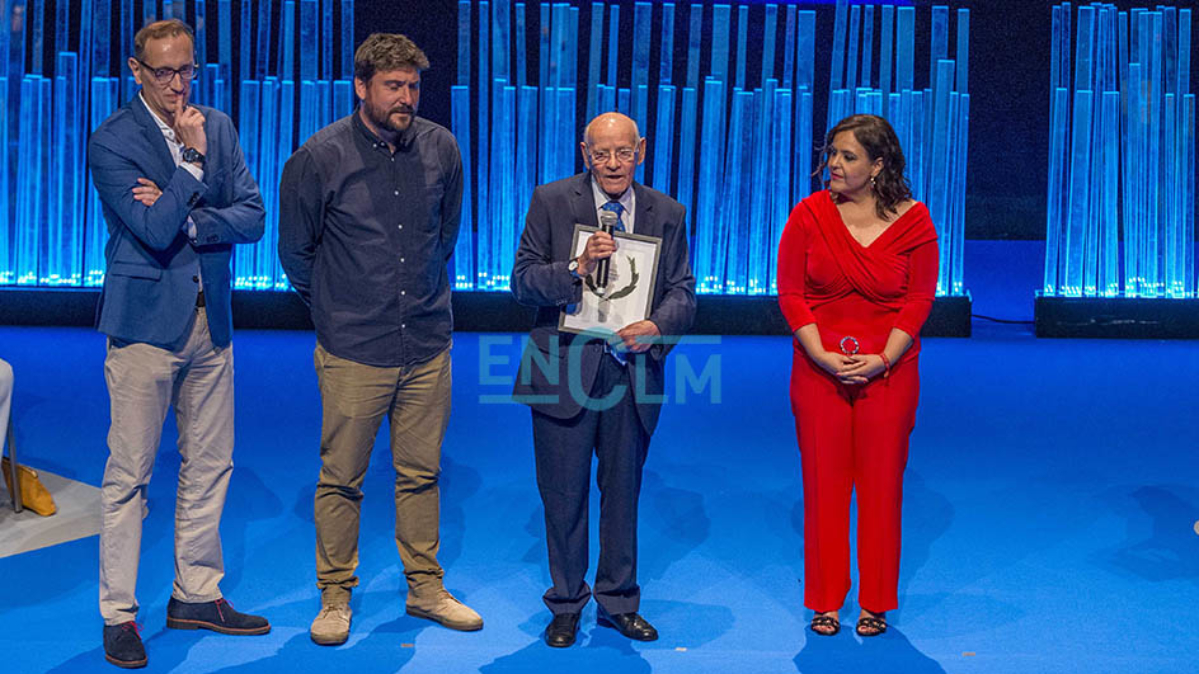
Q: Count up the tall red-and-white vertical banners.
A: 0